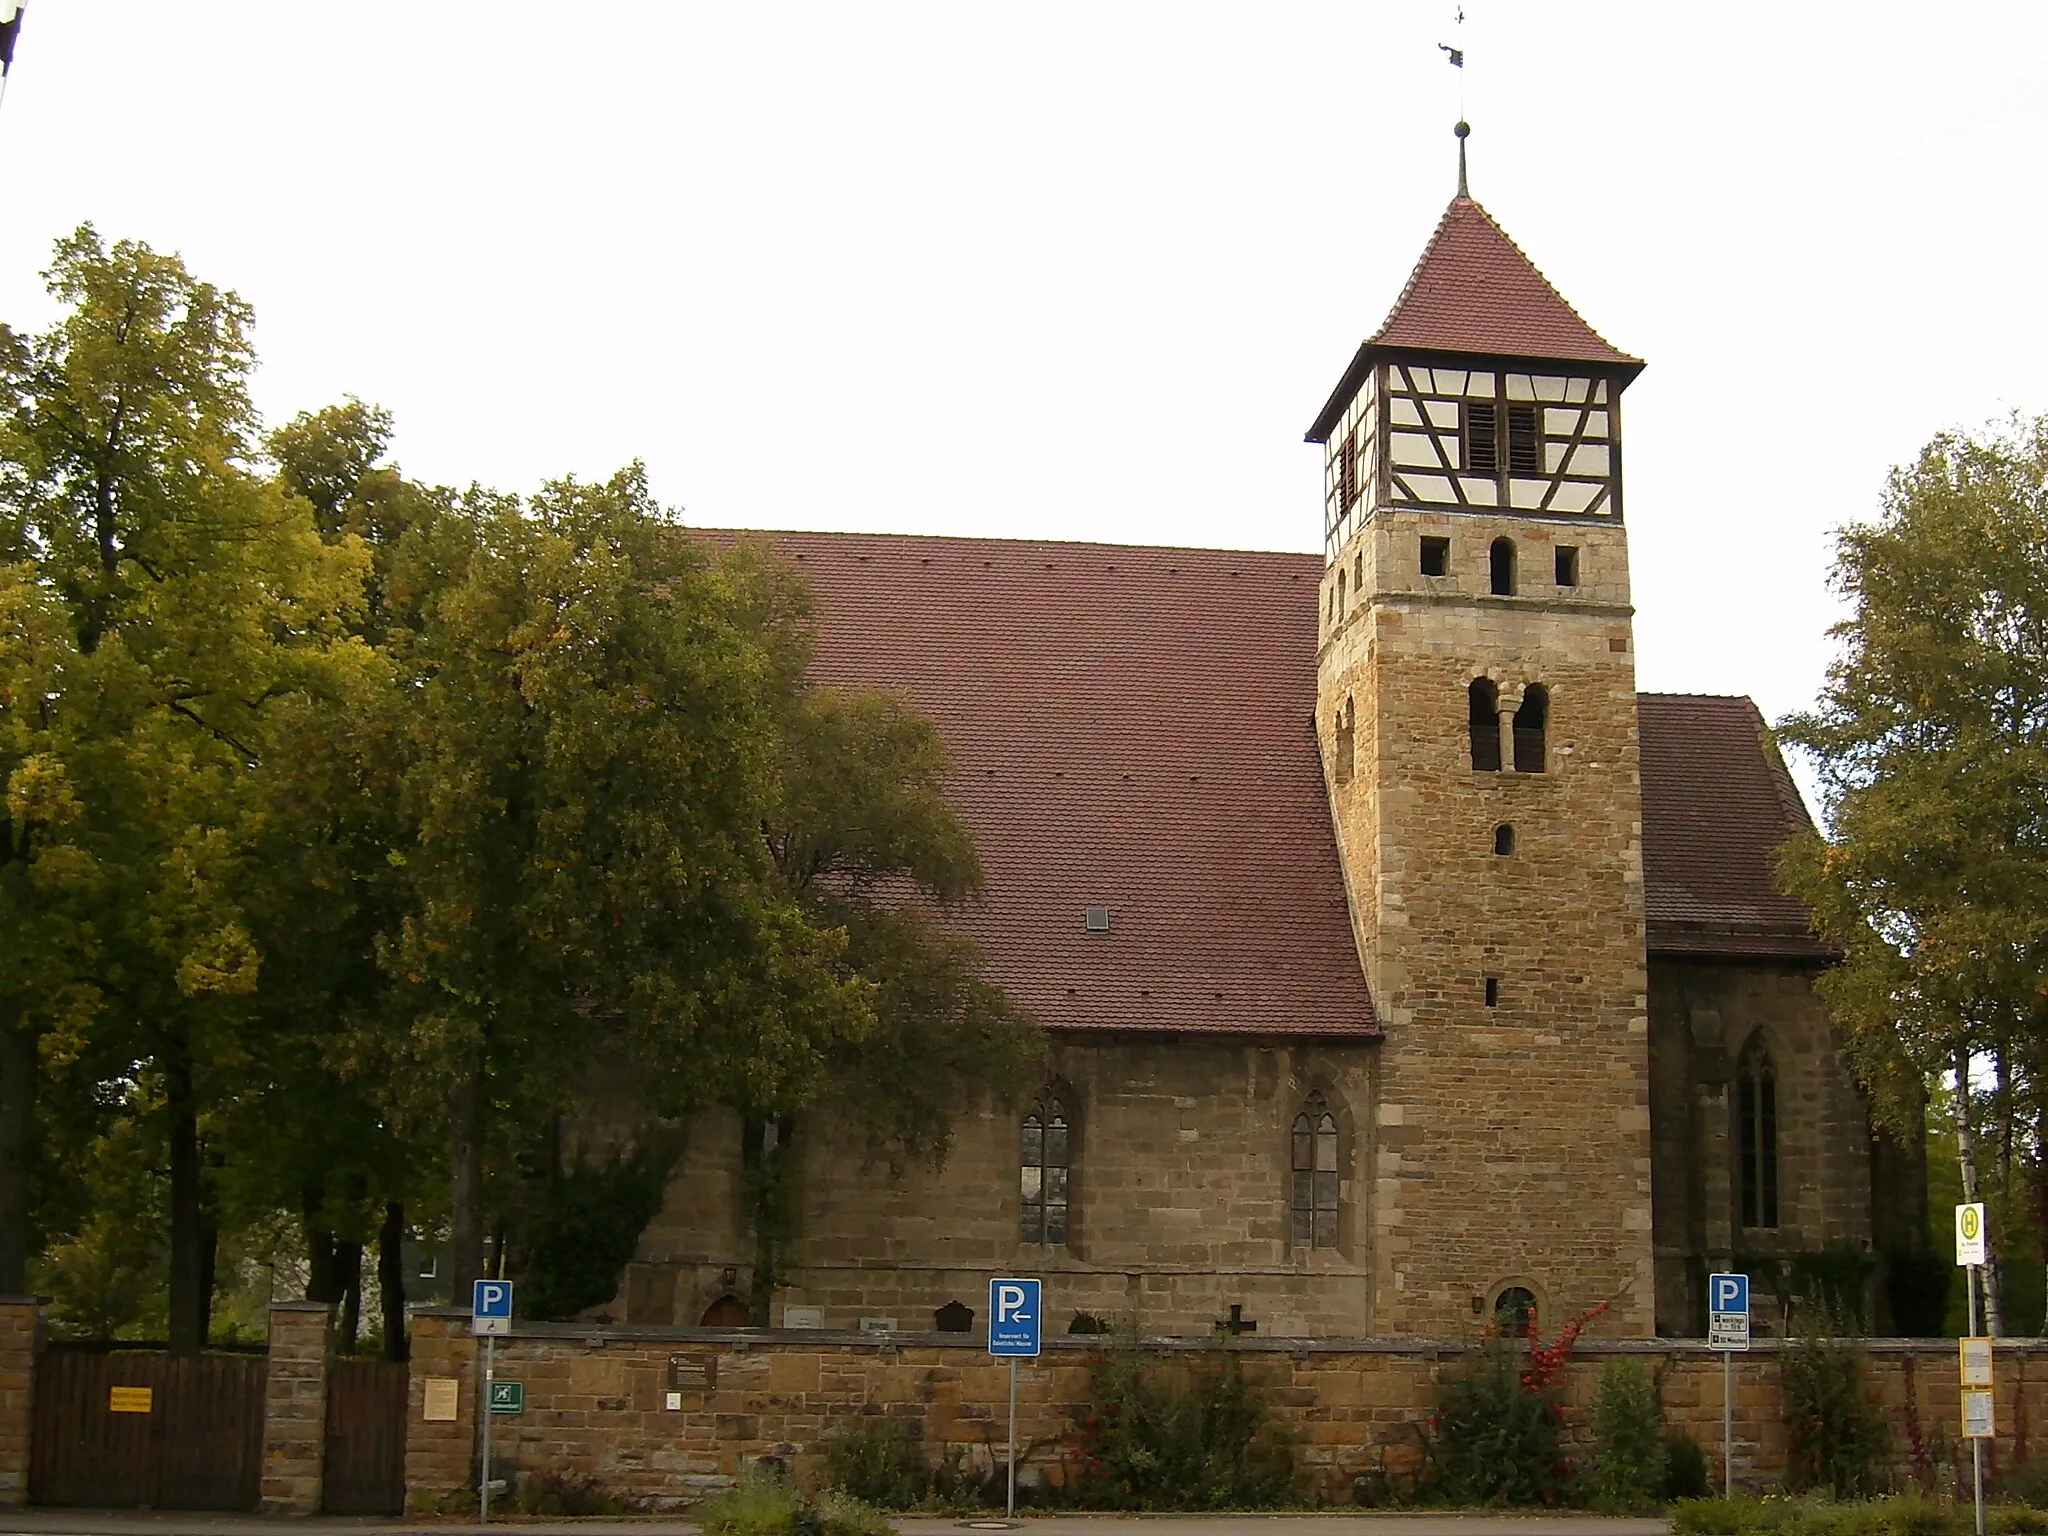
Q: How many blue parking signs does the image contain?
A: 3